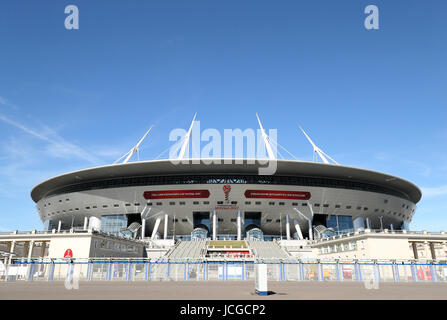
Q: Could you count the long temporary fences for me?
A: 1